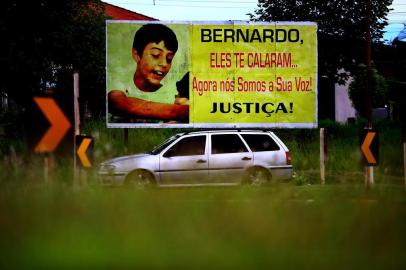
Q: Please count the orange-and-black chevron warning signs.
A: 3